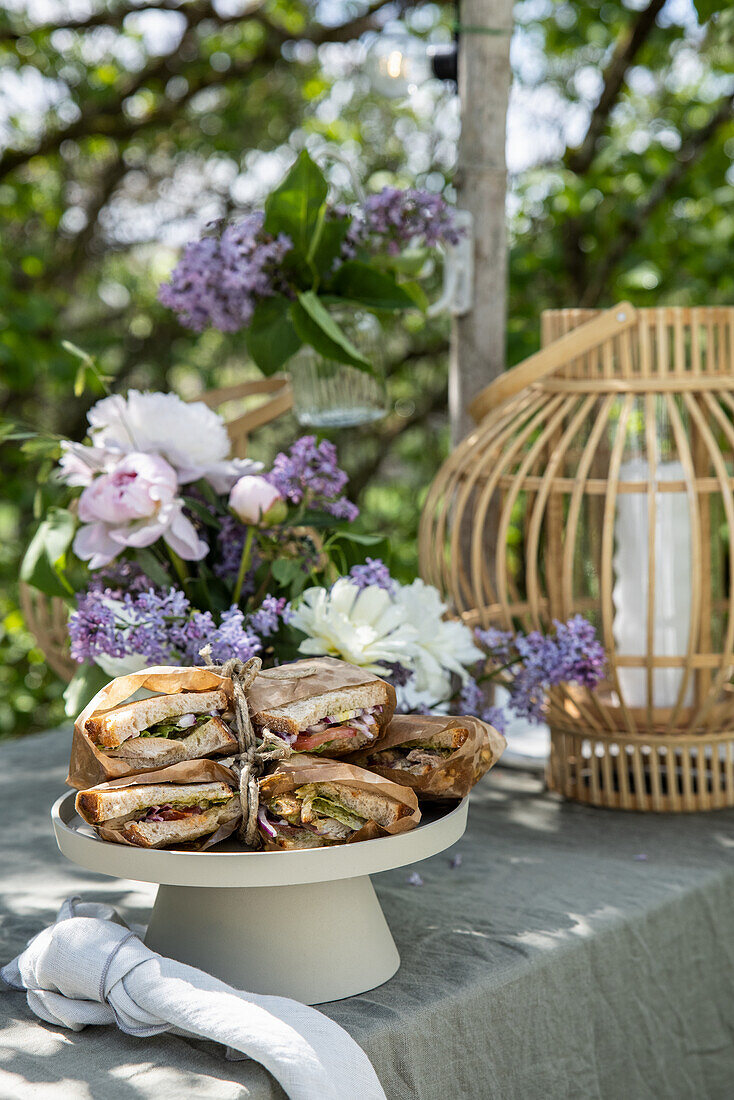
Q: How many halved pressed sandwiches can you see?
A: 5